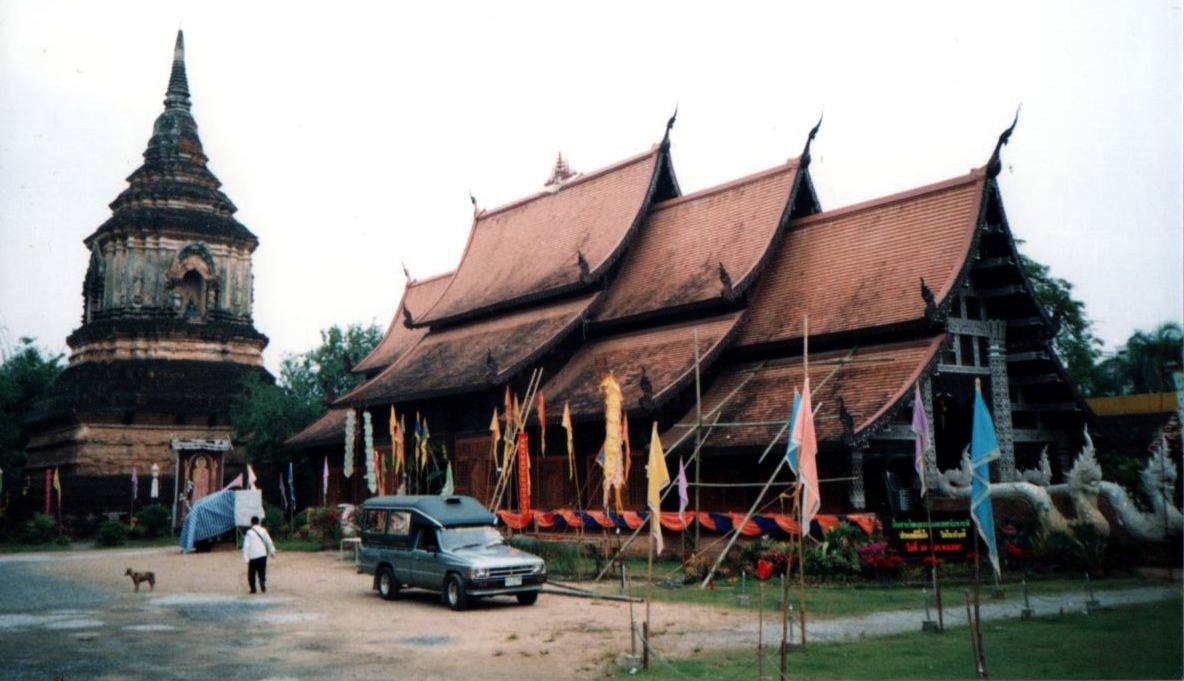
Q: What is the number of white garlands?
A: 2